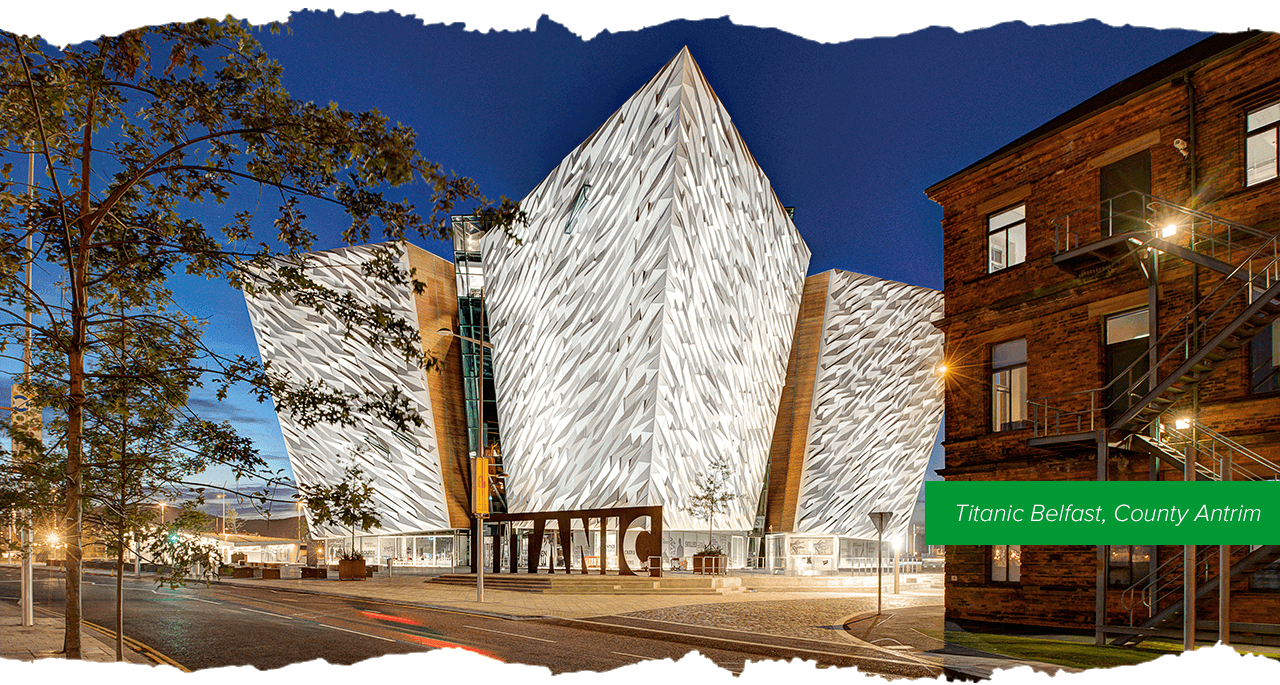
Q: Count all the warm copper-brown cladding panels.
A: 2